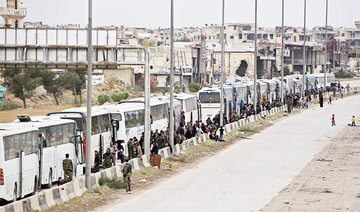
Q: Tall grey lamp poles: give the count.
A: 7